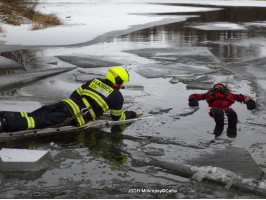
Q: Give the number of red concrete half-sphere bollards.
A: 0